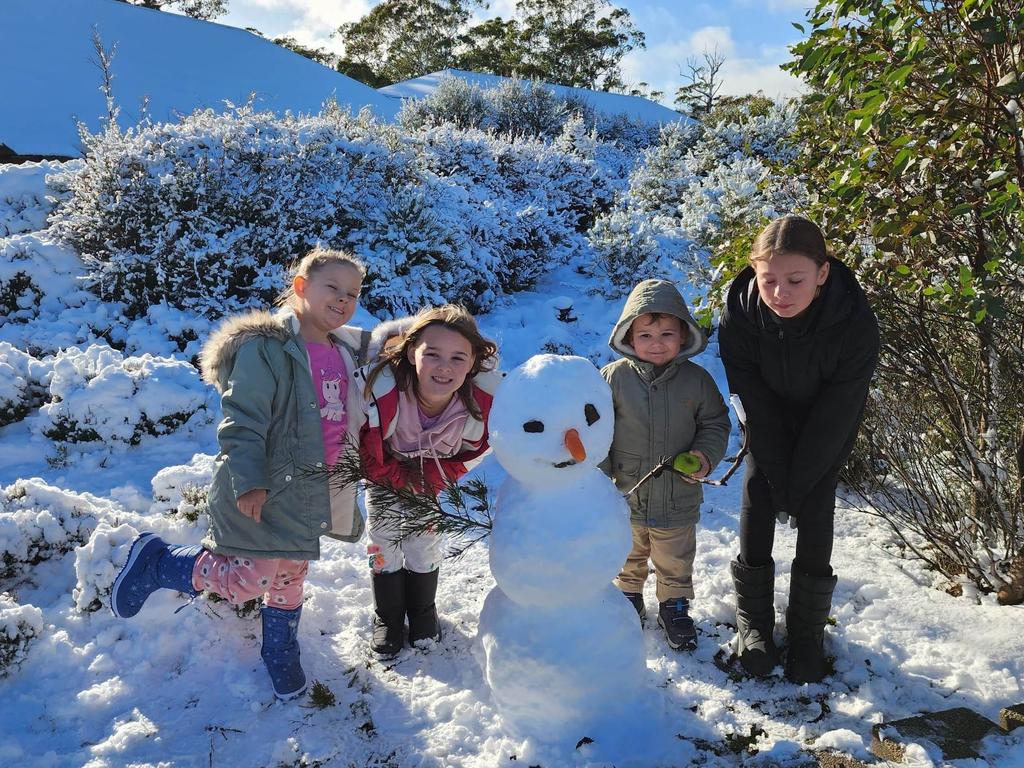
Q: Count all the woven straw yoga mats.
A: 0